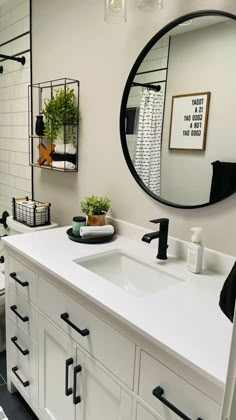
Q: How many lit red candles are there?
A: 0